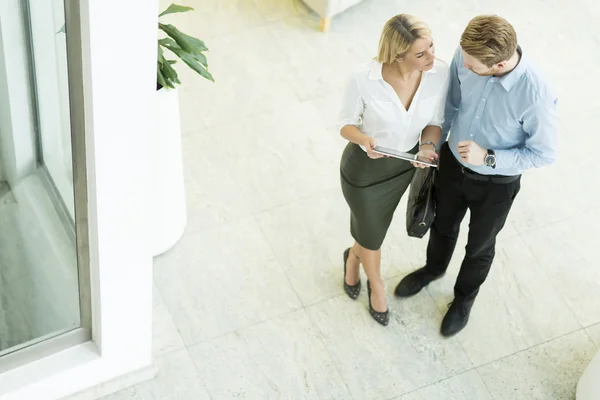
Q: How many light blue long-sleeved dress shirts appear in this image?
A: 1